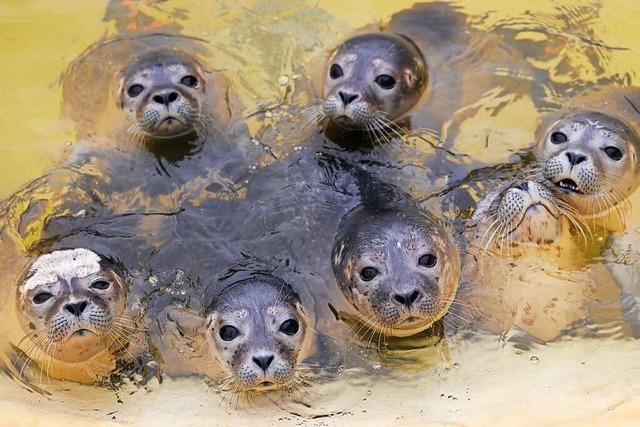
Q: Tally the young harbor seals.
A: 7